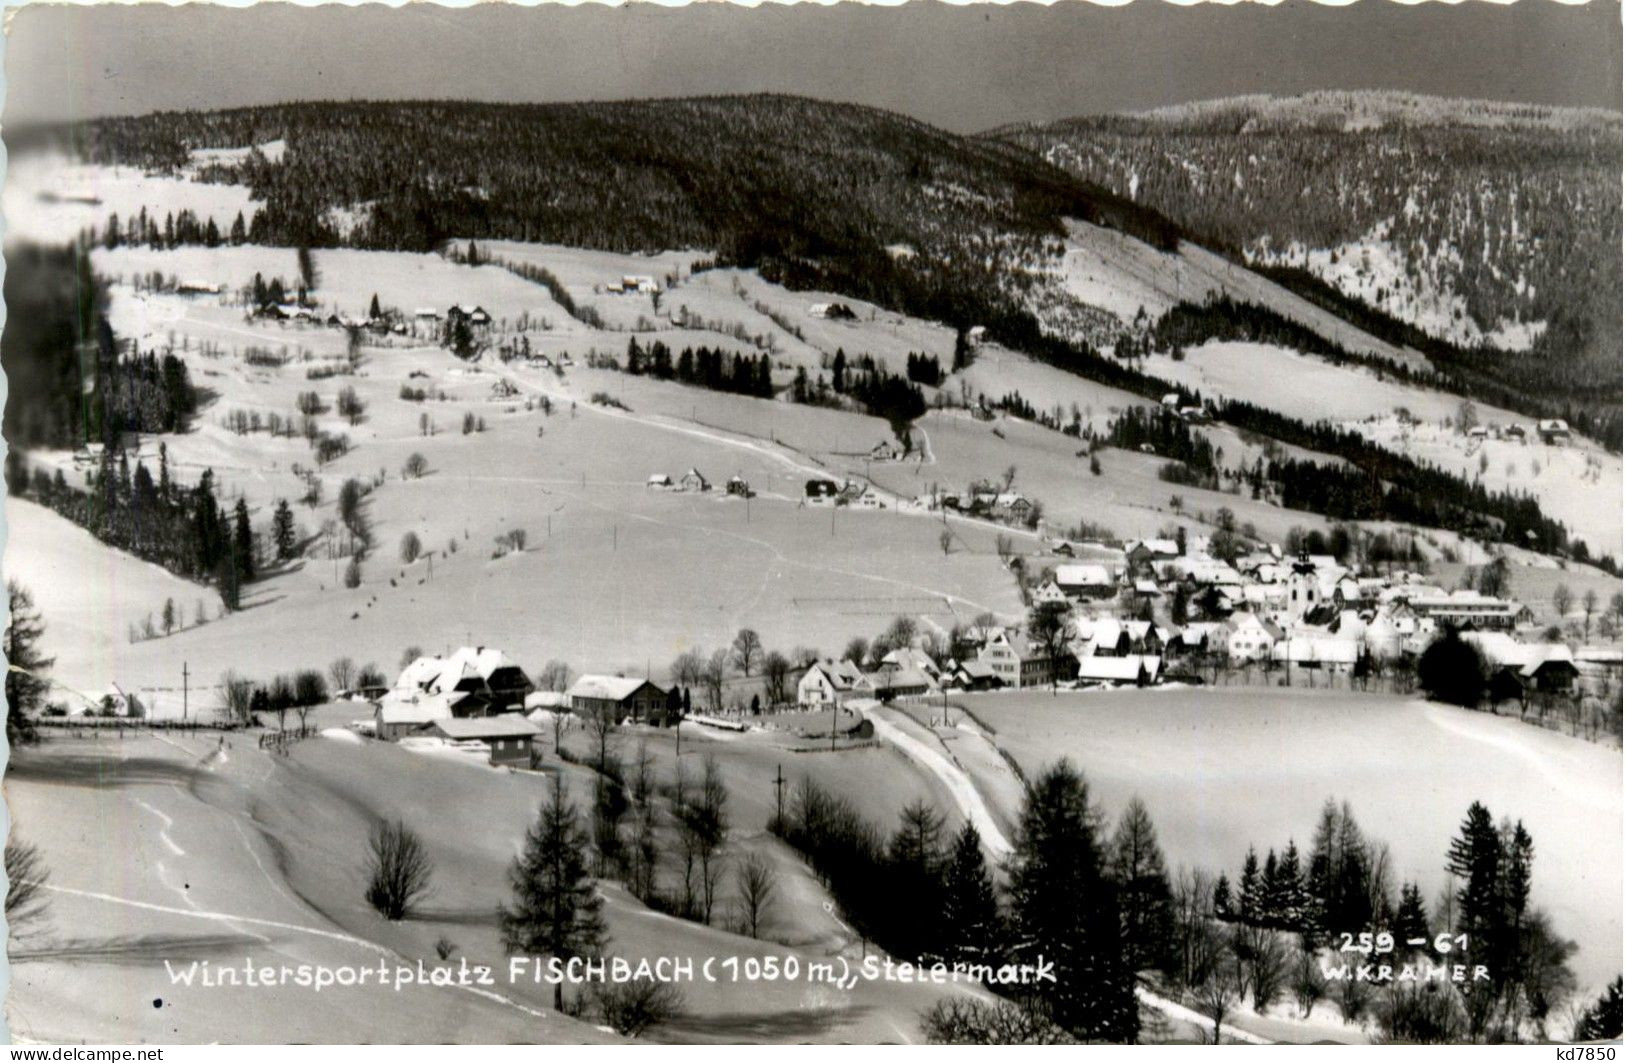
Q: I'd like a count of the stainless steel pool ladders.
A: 0